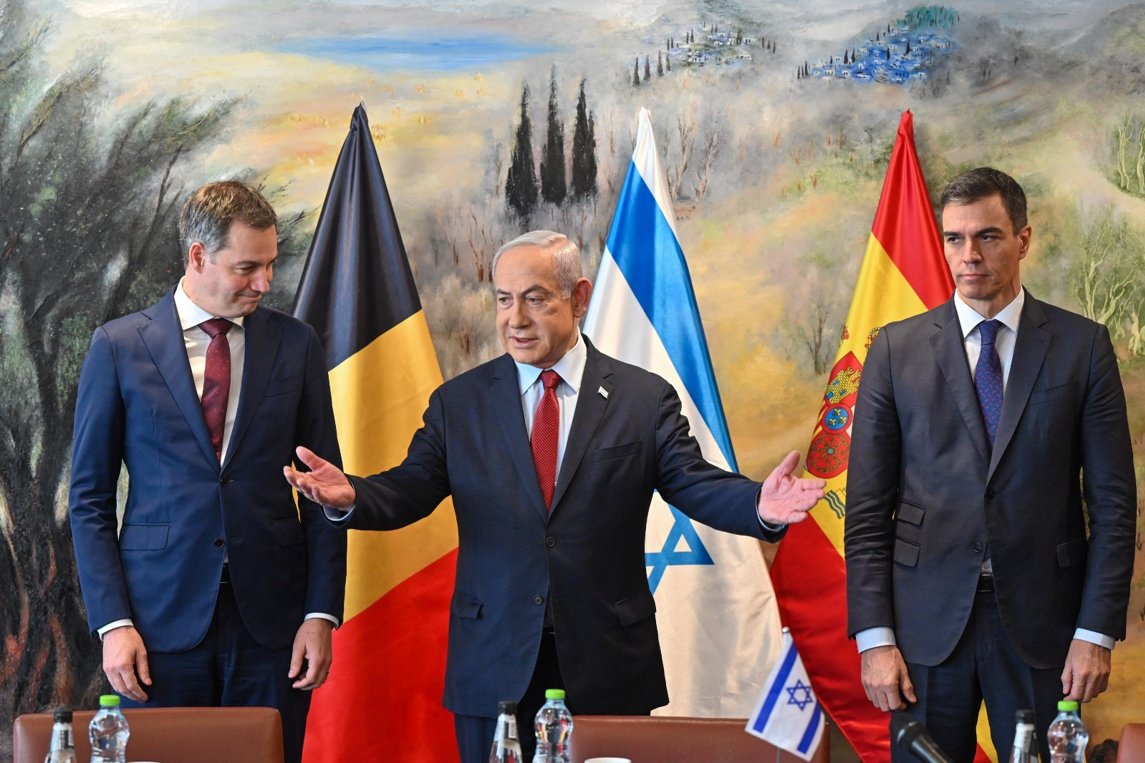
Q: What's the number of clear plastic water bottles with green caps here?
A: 3